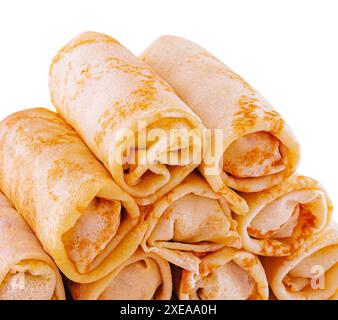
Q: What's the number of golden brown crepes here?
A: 9